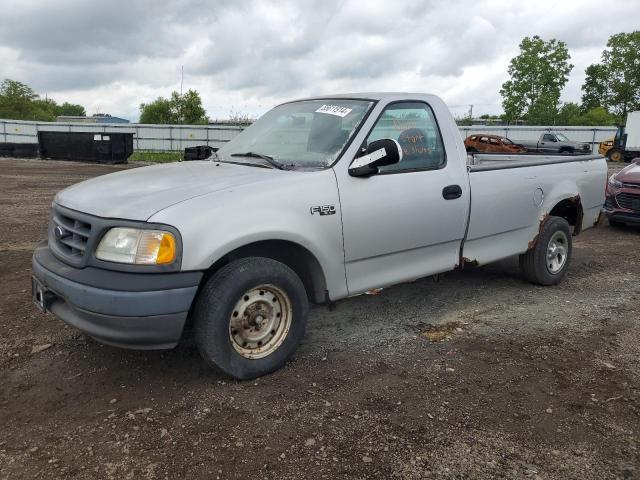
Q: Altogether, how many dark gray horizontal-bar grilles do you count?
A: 1